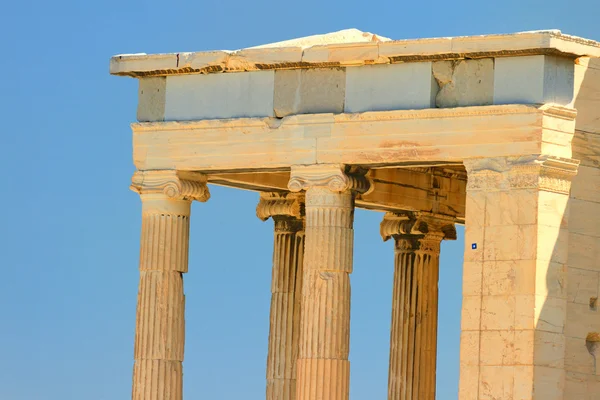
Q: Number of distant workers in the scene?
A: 0